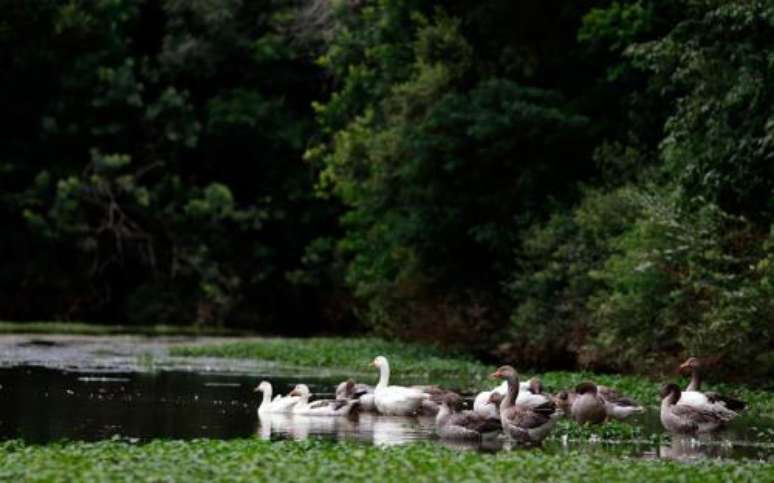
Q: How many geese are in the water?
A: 13